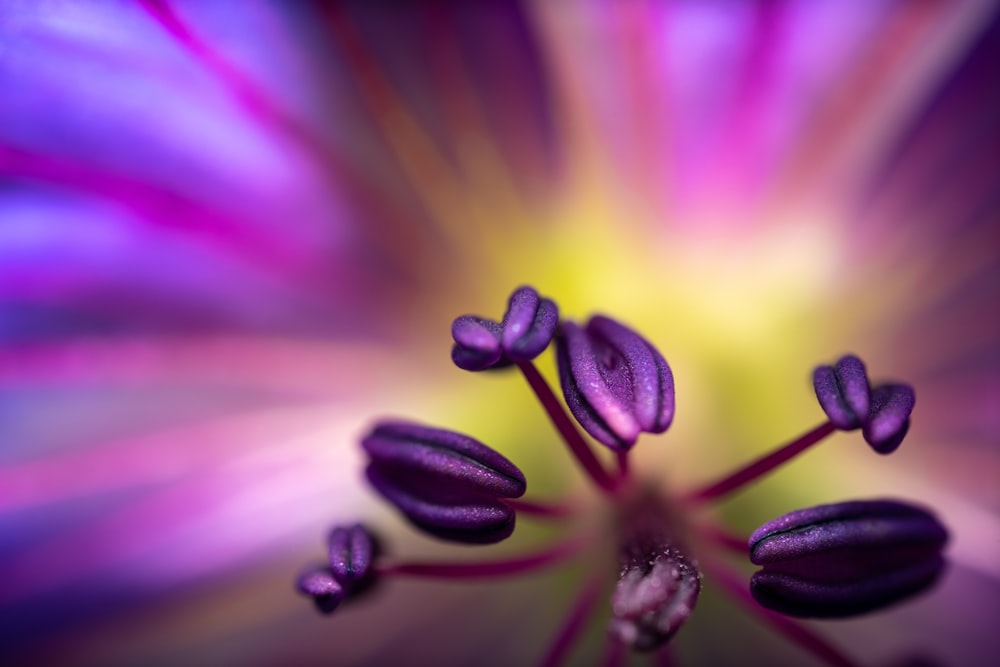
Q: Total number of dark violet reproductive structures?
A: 6